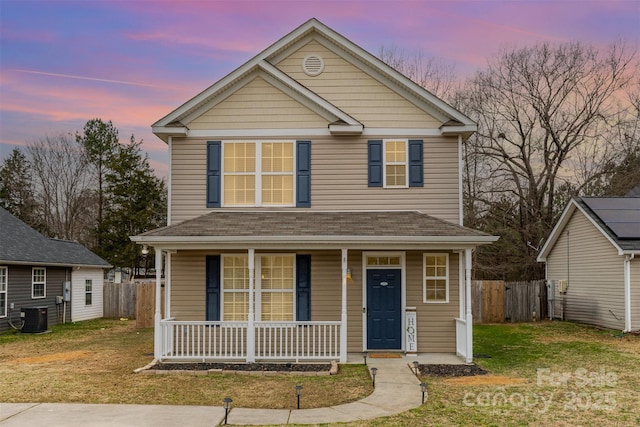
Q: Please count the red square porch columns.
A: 0